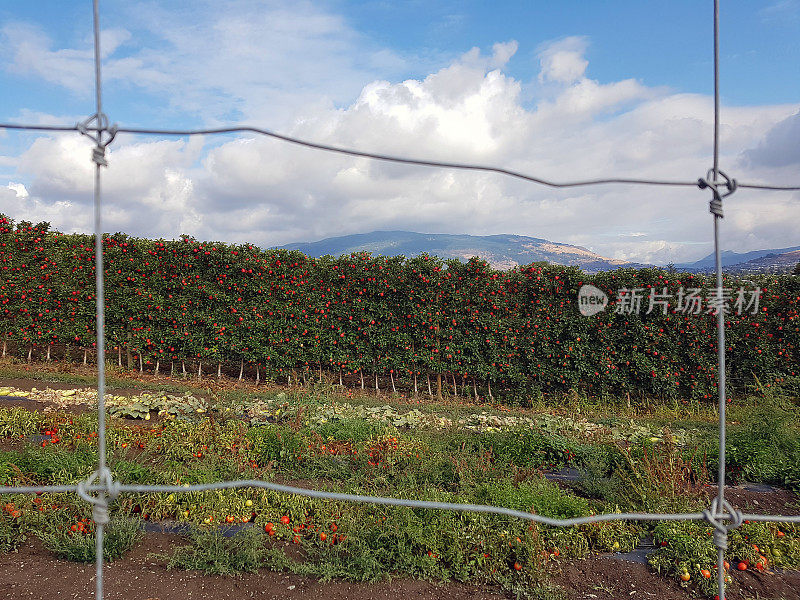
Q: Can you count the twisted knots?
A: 4